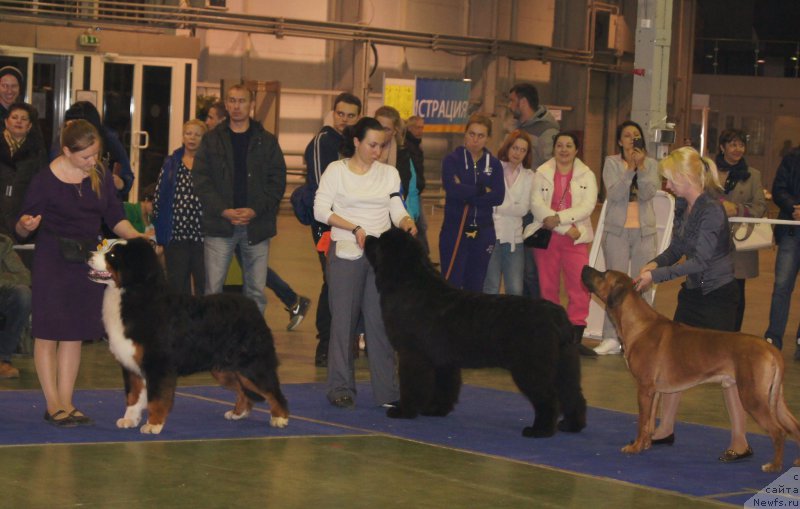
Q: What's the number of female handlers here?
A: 3